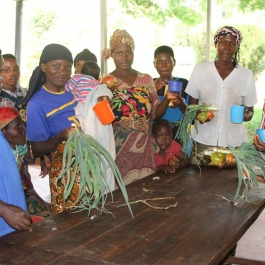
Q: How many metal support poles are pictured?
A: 3